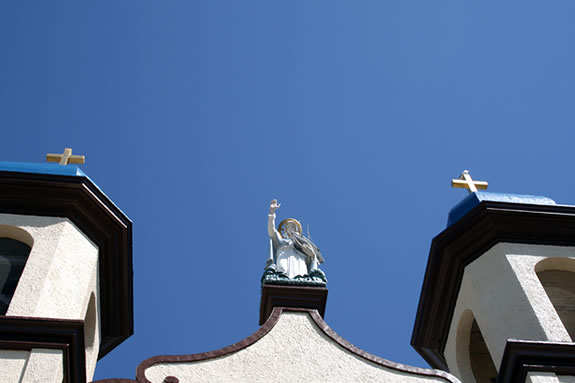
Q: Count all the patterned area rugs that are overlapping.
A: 0